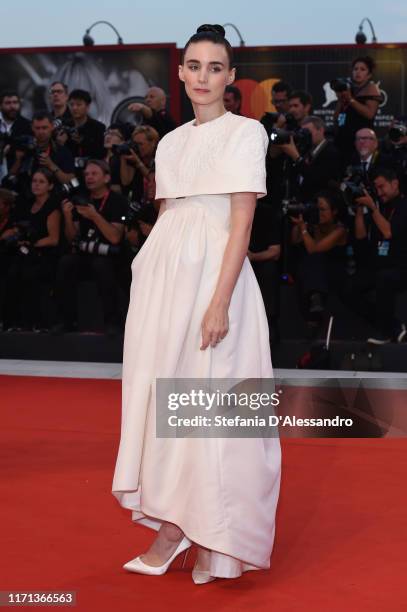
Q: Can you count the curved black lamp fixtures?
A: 3